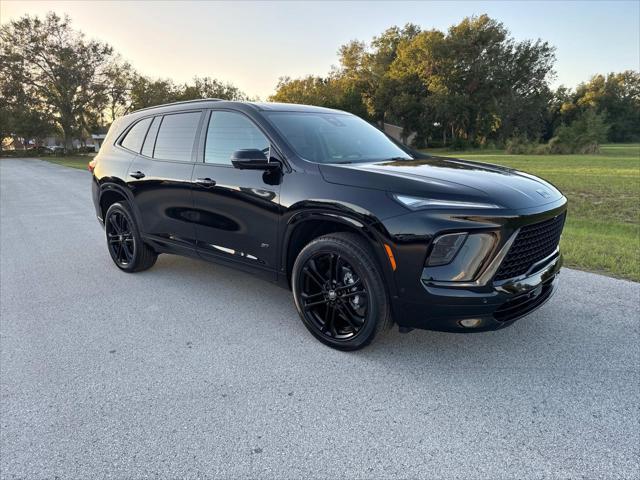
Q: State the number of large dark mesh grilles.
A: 1